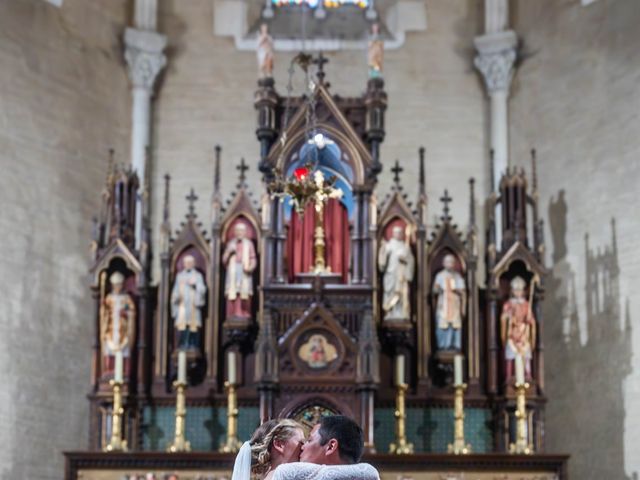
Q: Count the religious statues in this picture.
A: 8